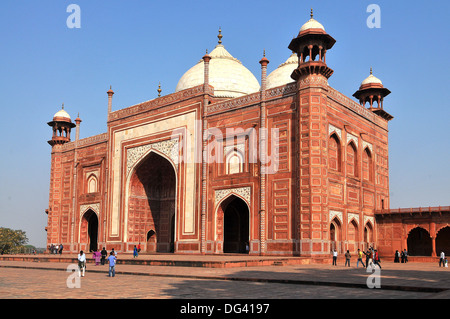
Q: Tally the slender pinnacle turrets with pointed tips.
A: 4